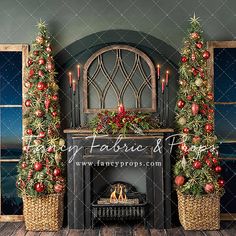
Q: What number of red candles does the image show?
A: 7